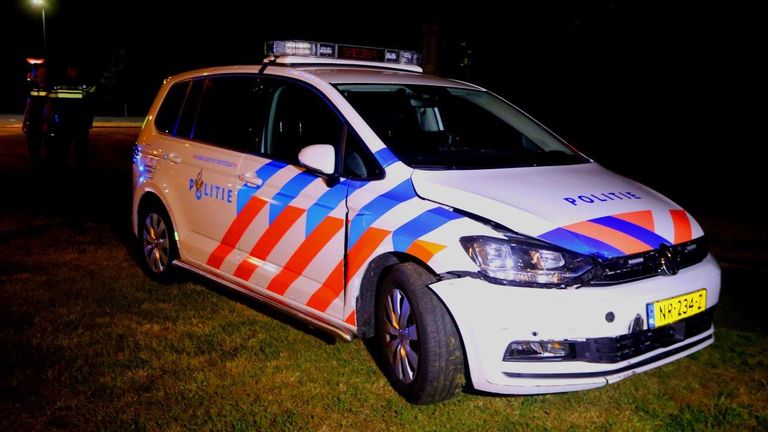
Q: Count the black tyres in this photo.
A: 2